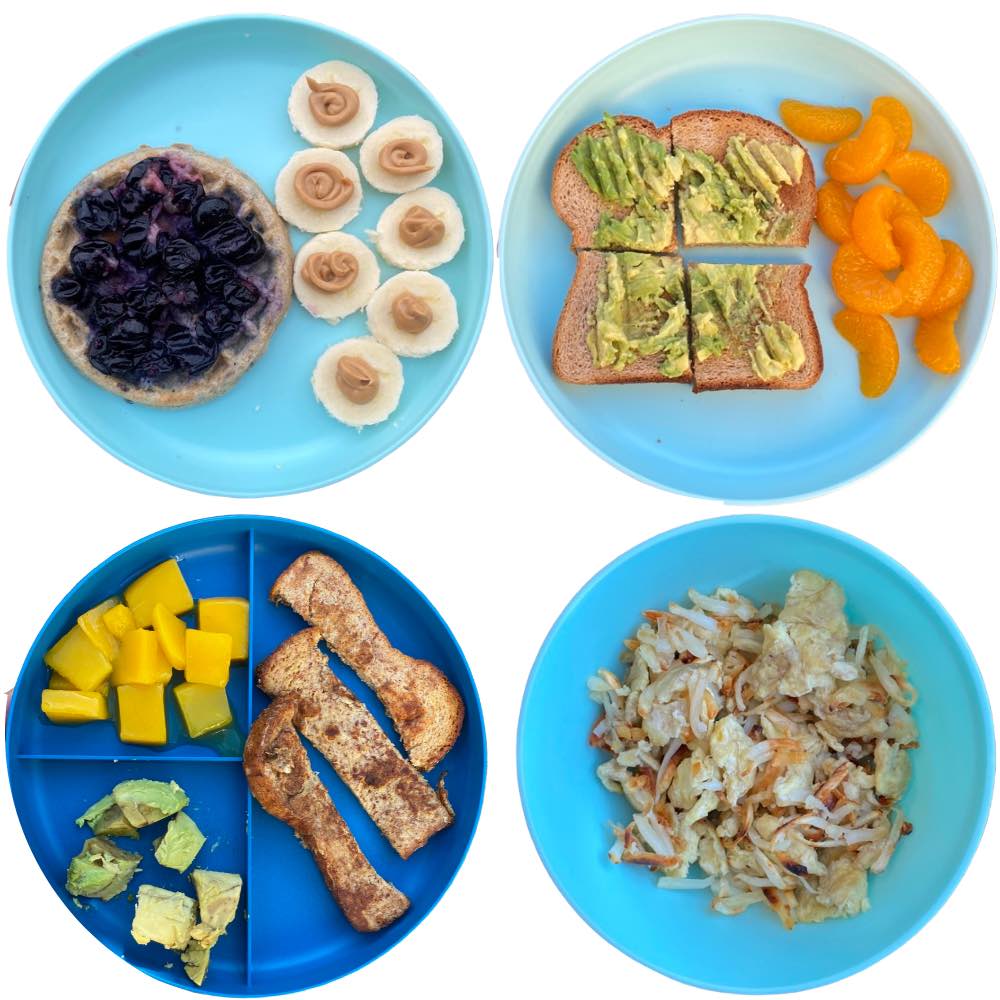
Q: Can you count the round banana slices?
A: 7